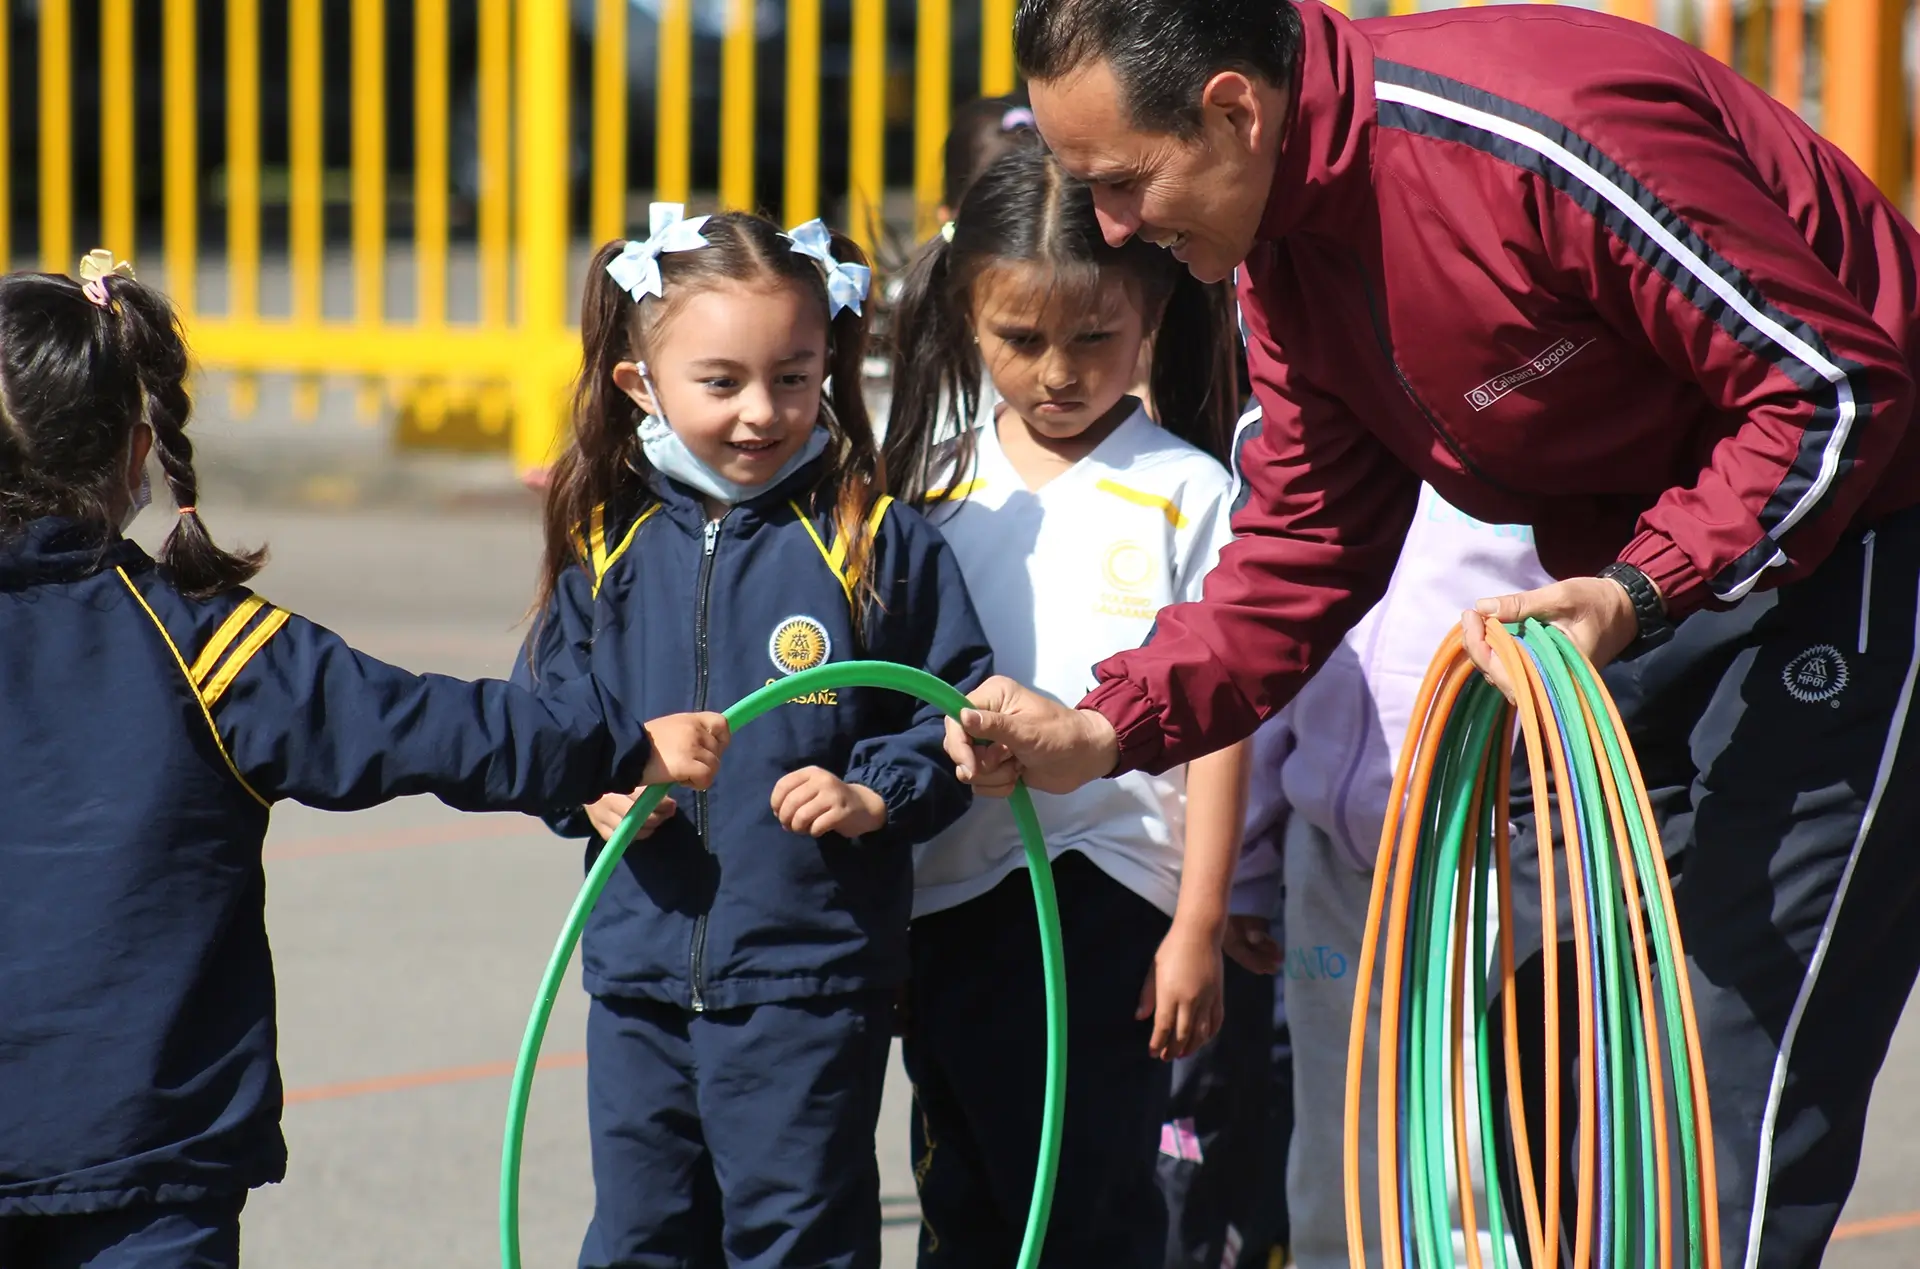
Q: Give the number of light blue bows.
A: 2